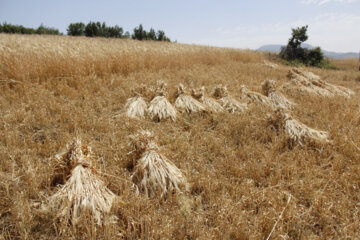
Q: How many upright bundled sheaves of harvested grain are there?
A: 10